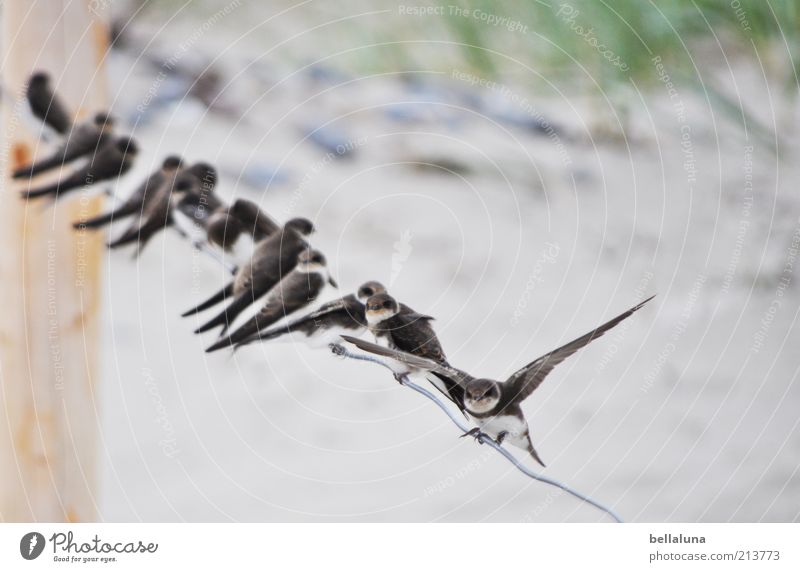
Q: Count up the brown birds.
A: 12